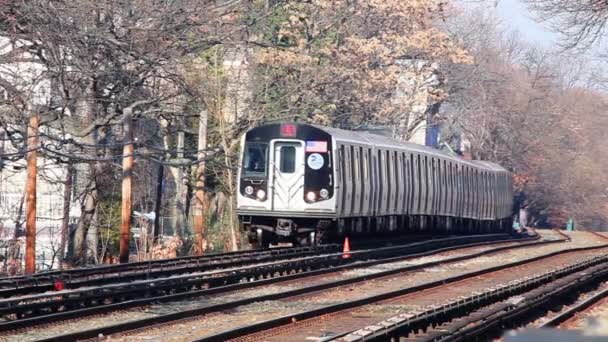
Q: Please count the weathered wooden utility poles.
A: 3